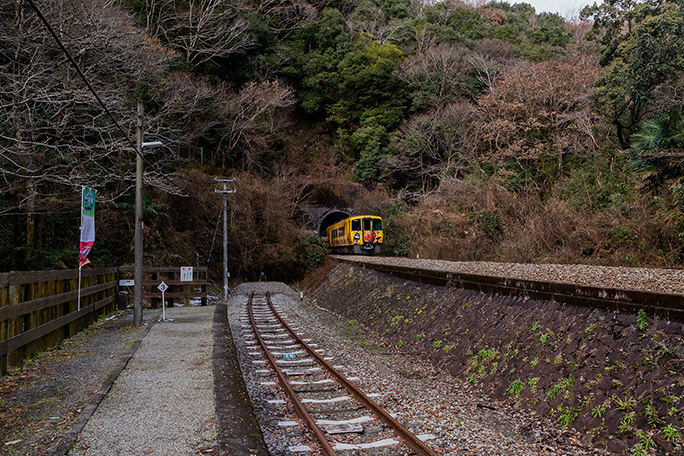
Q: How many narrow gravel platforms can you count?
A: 1